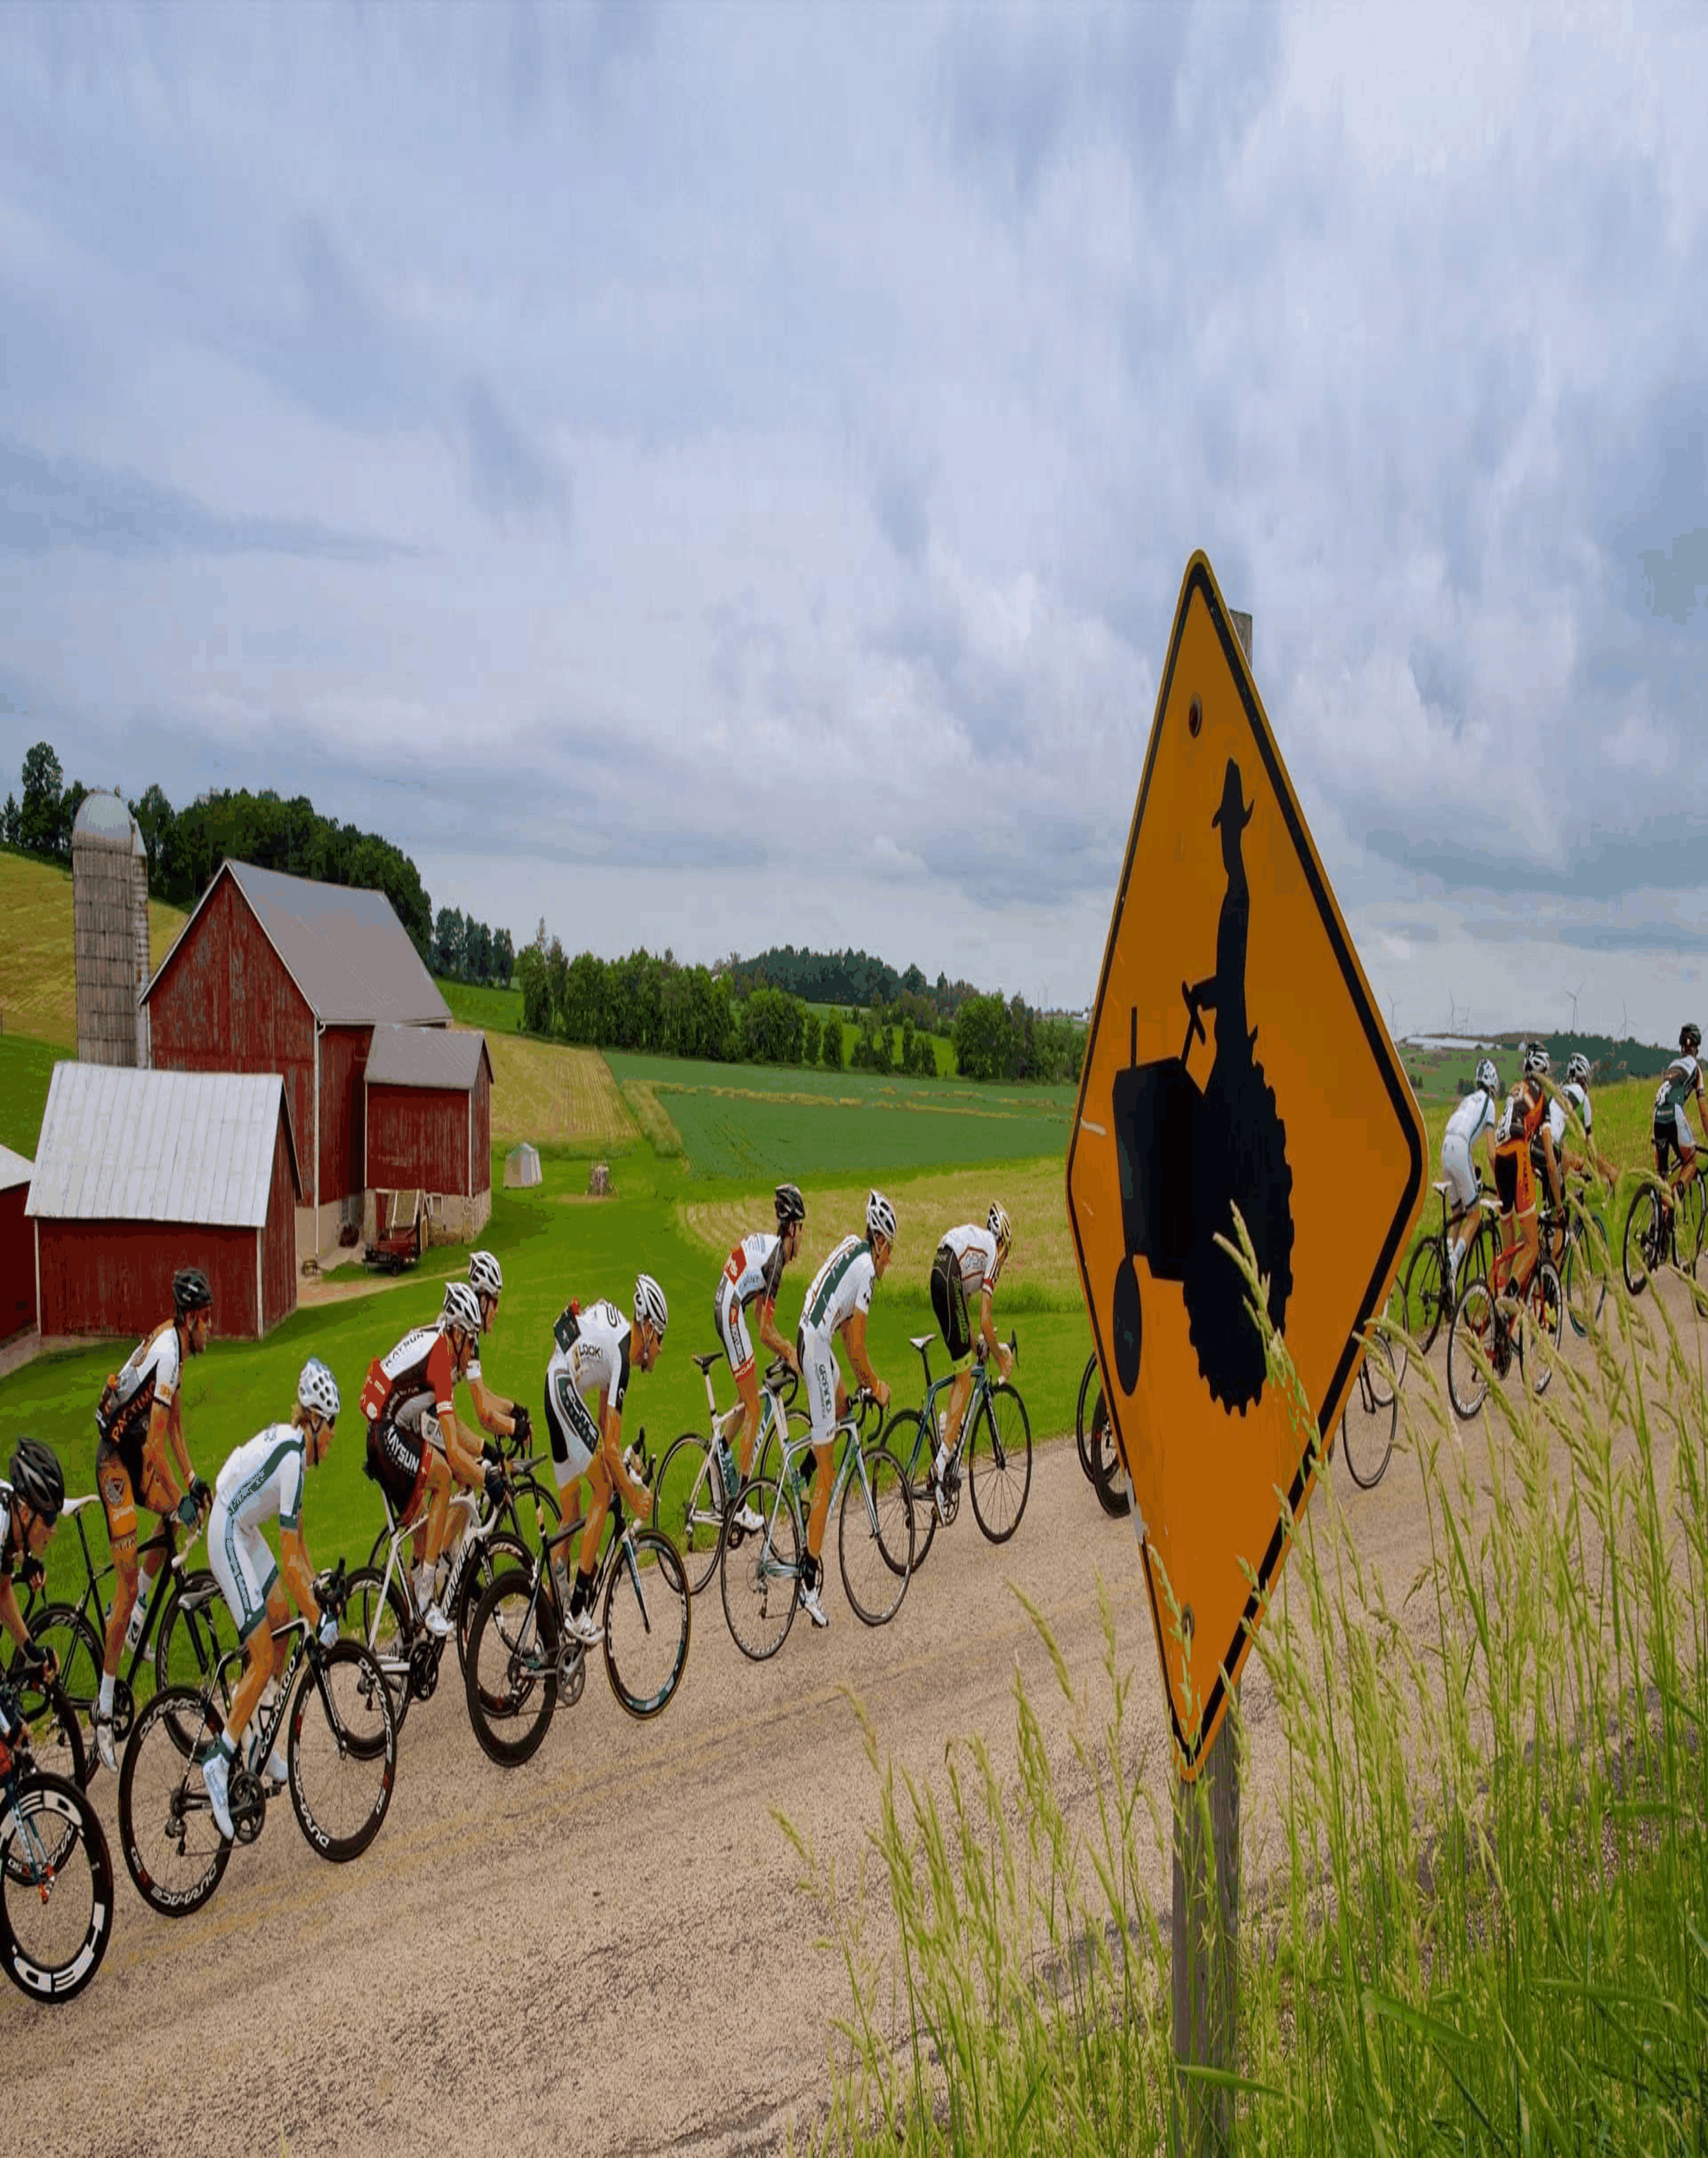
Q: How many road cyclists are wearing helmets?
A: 13